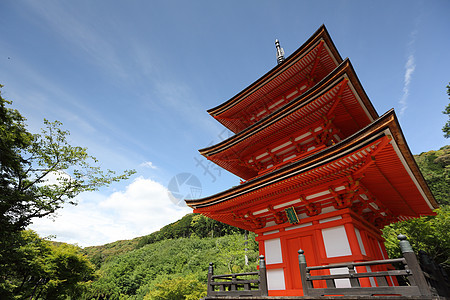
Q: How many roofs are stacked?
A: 3